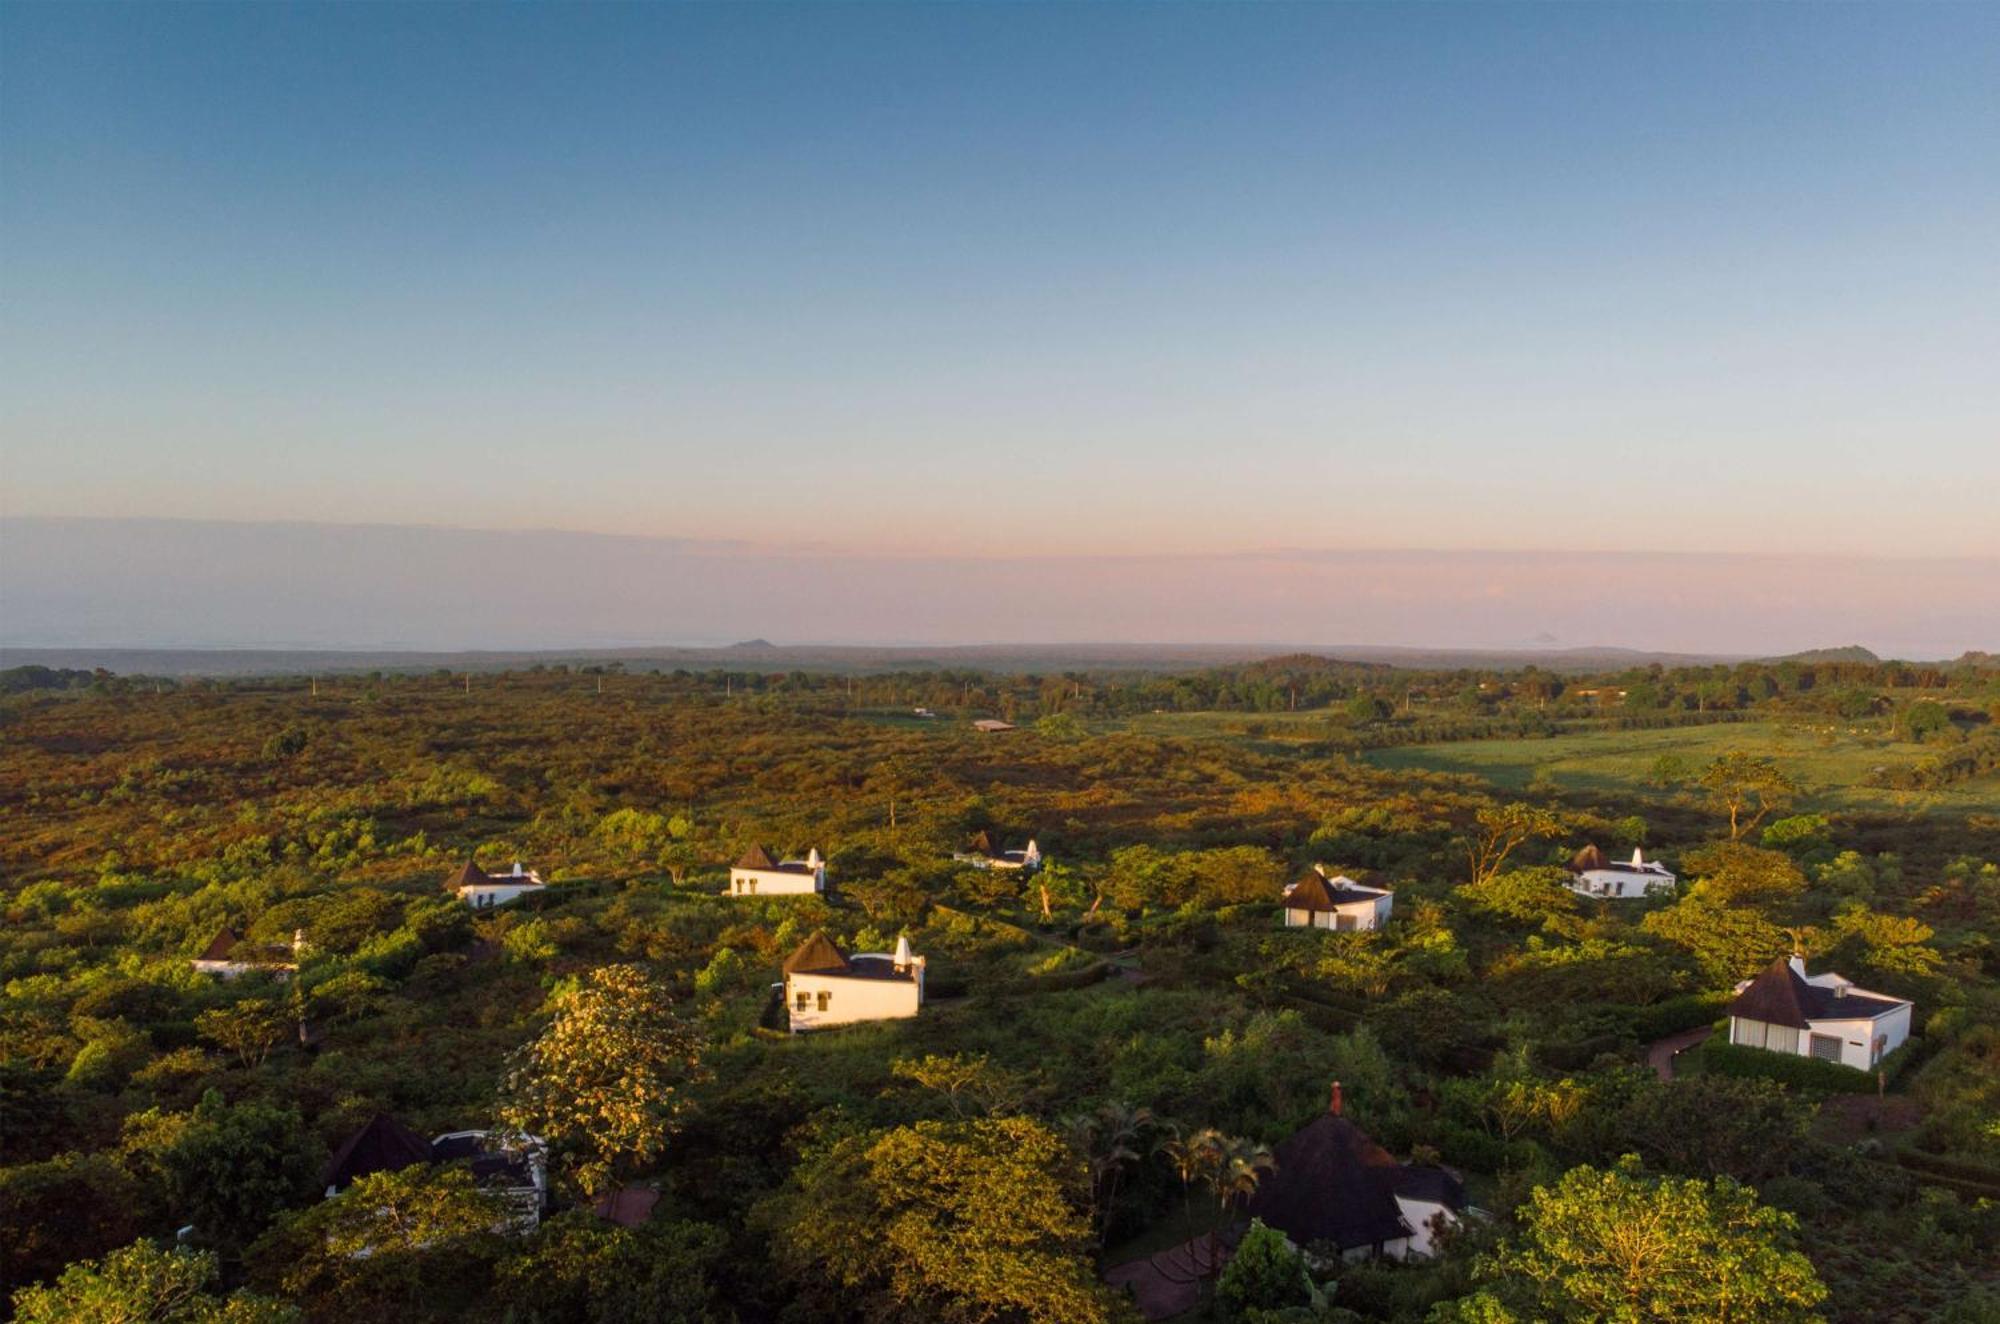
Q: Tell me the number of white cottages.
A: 10